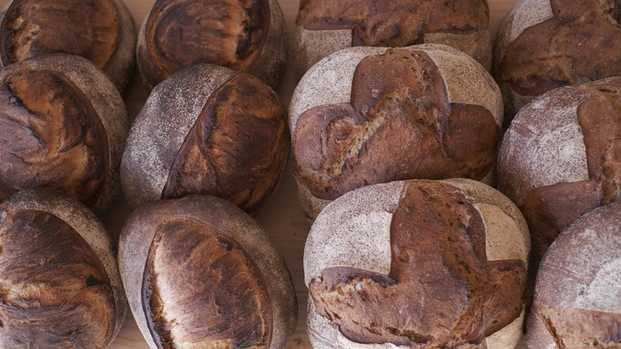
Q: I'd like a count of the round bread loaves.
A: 12